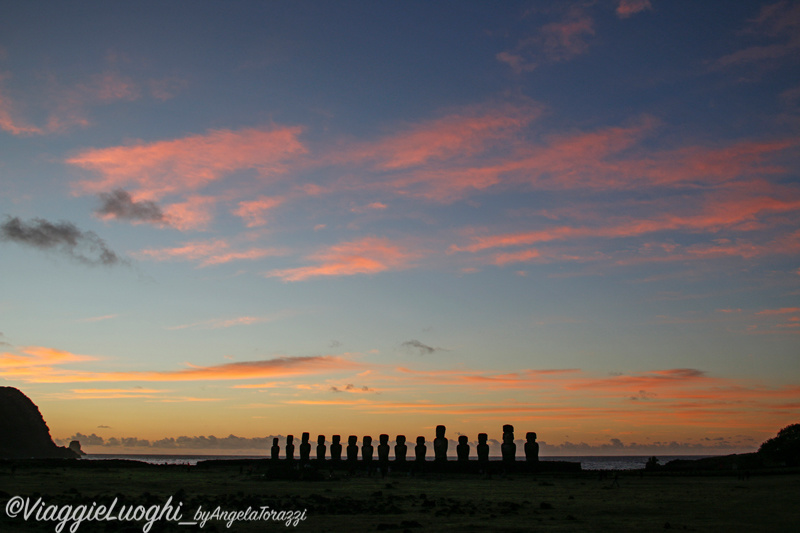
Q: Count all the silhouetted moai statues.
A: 15